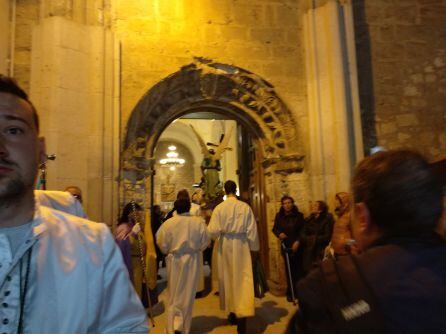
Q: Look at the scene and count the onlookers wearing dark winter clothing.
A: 3